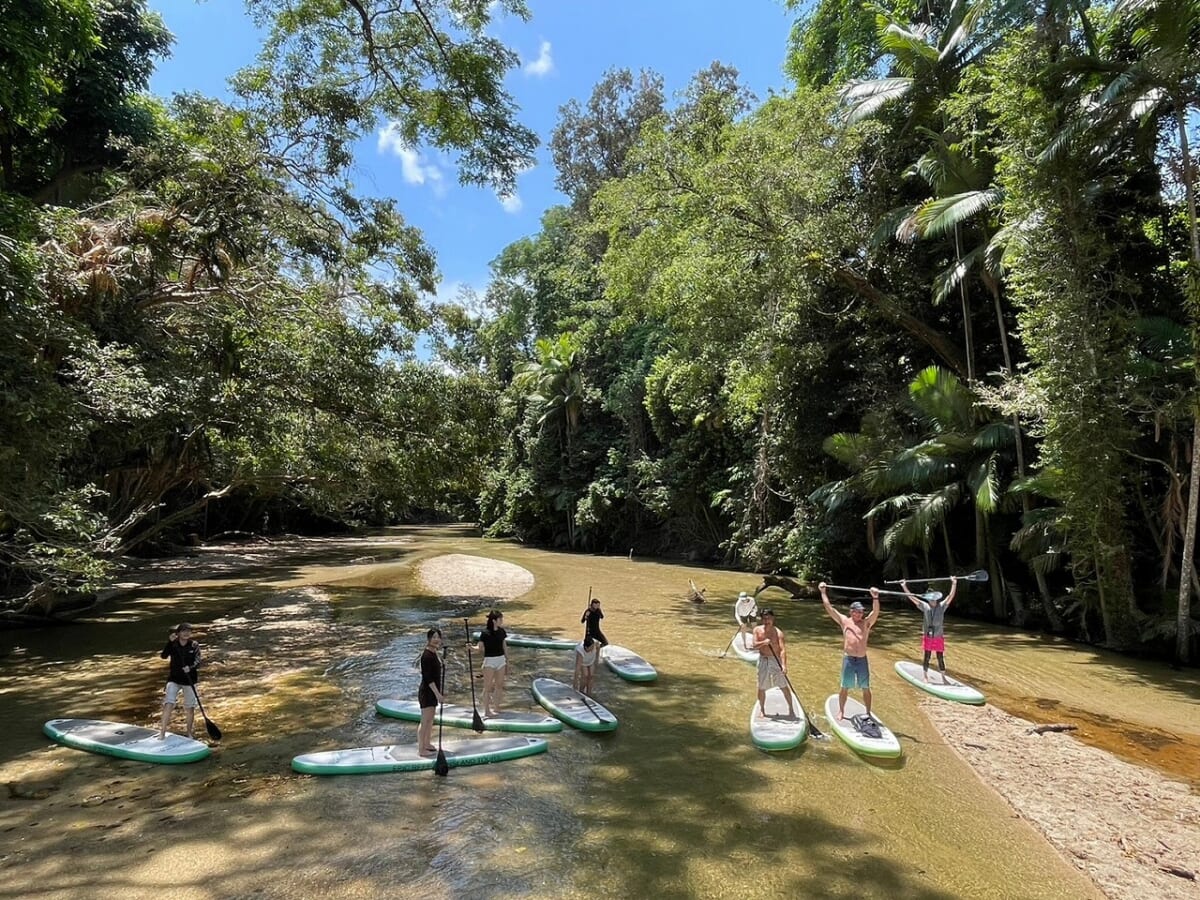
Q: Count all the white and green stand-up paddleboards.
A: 10